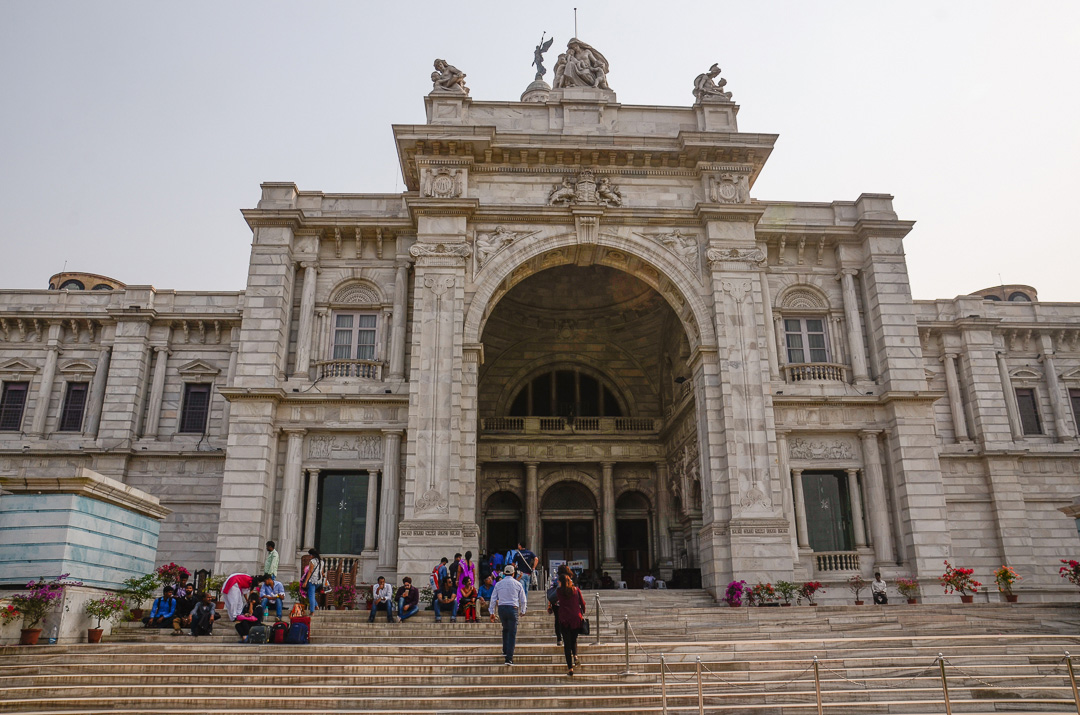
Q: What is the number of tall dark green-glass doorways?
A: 2